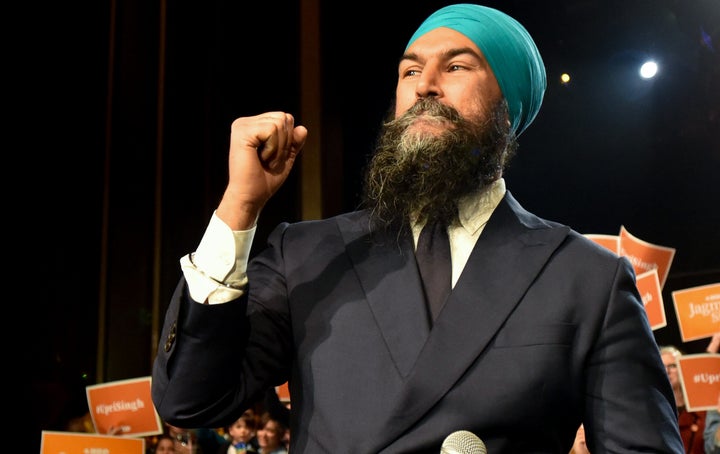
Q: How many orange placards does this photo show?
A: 8